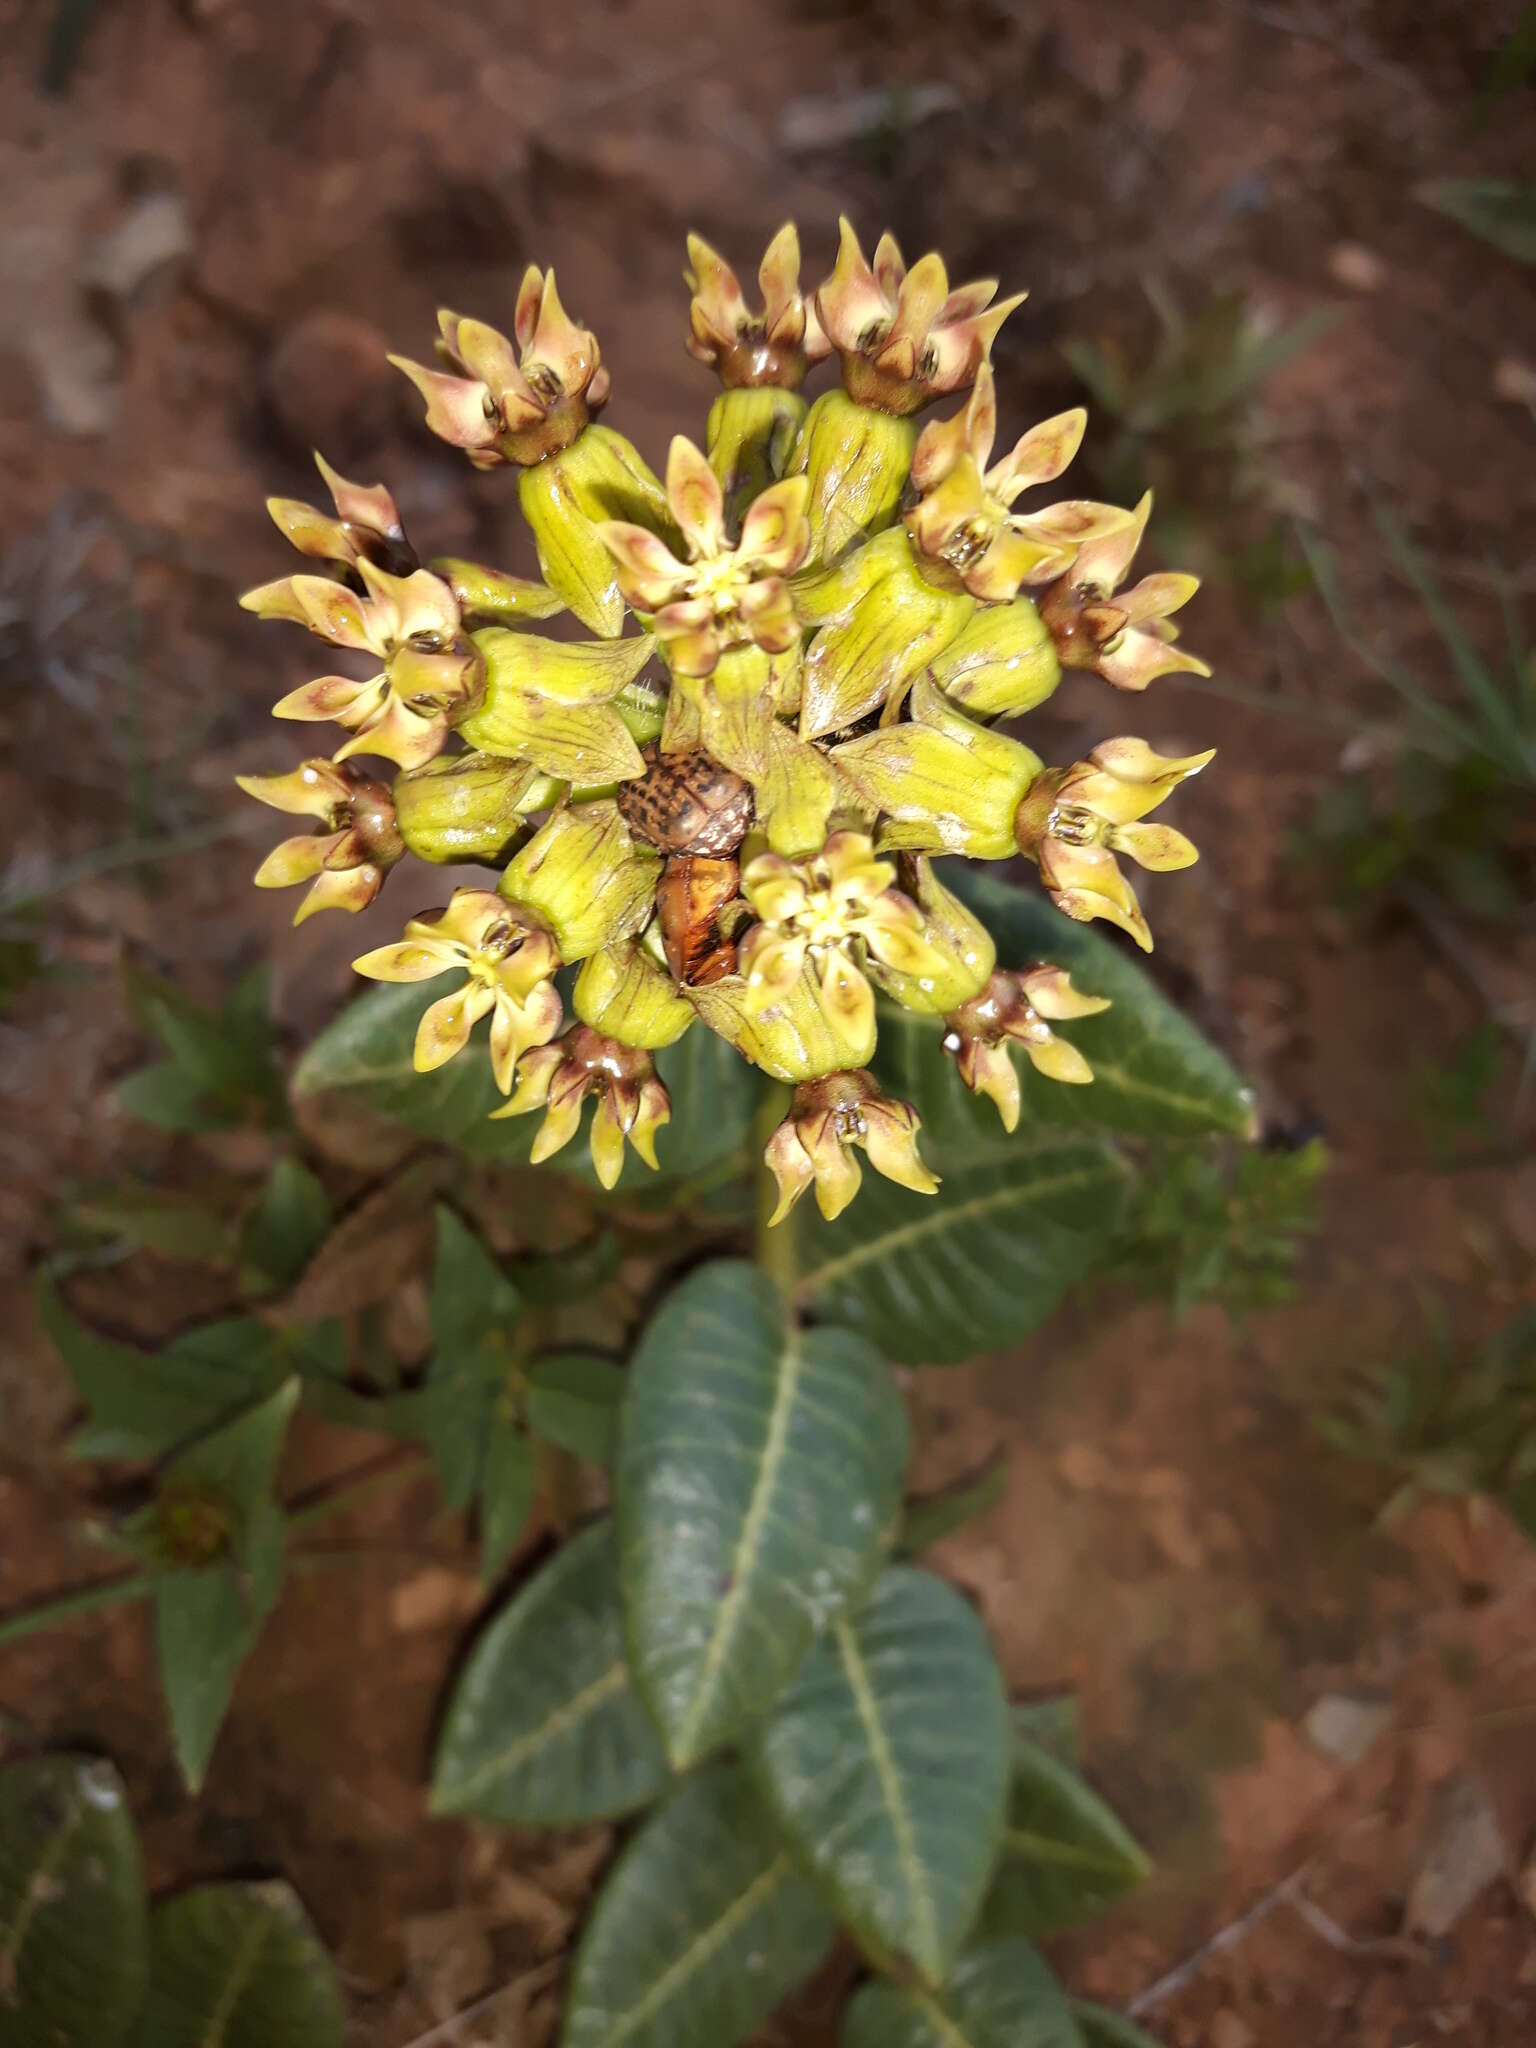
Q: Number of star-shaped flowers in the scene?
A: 15